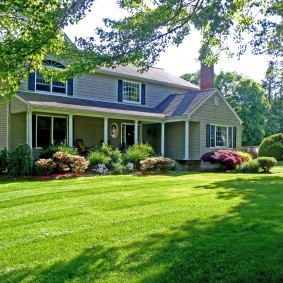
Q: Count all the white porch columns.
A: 6